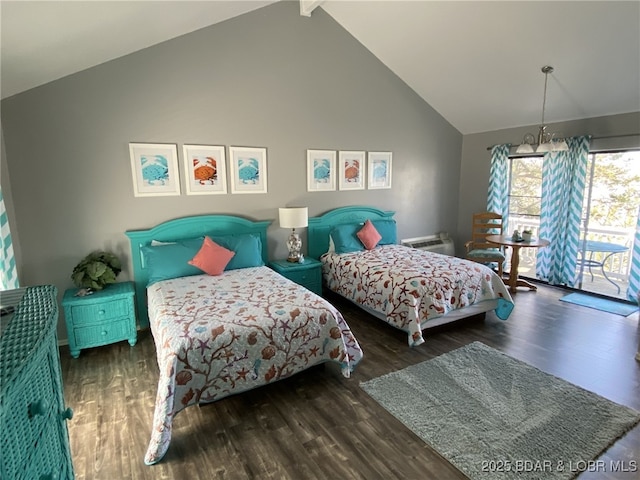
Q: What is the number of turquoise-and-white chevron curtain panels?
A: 4